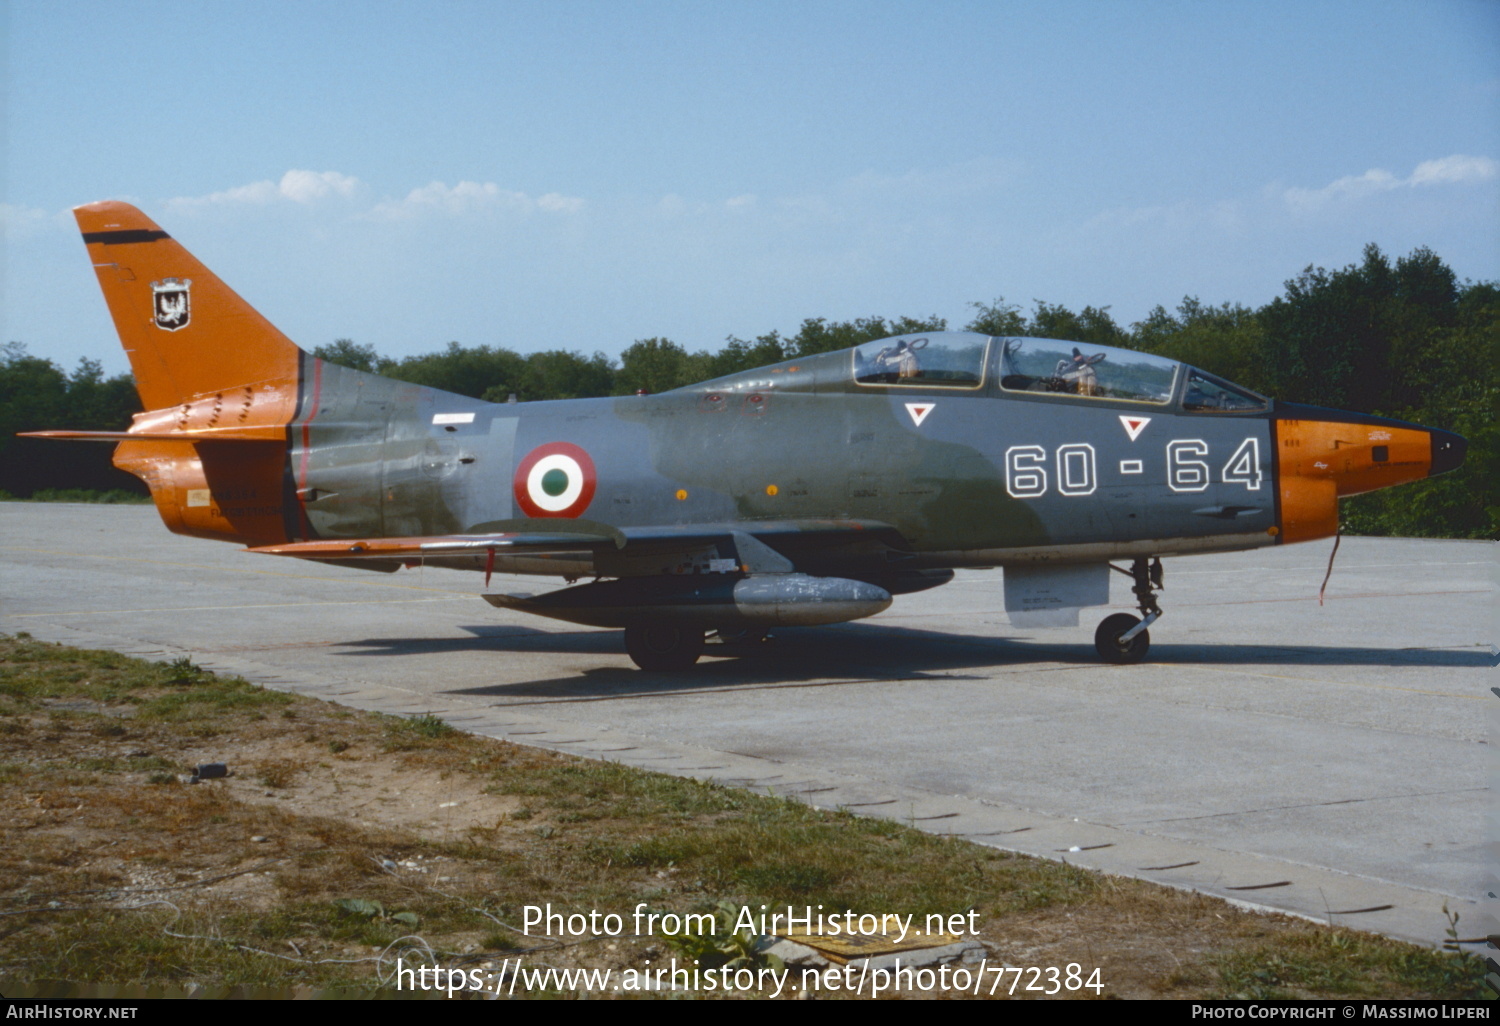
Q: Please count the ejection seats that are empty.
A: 2